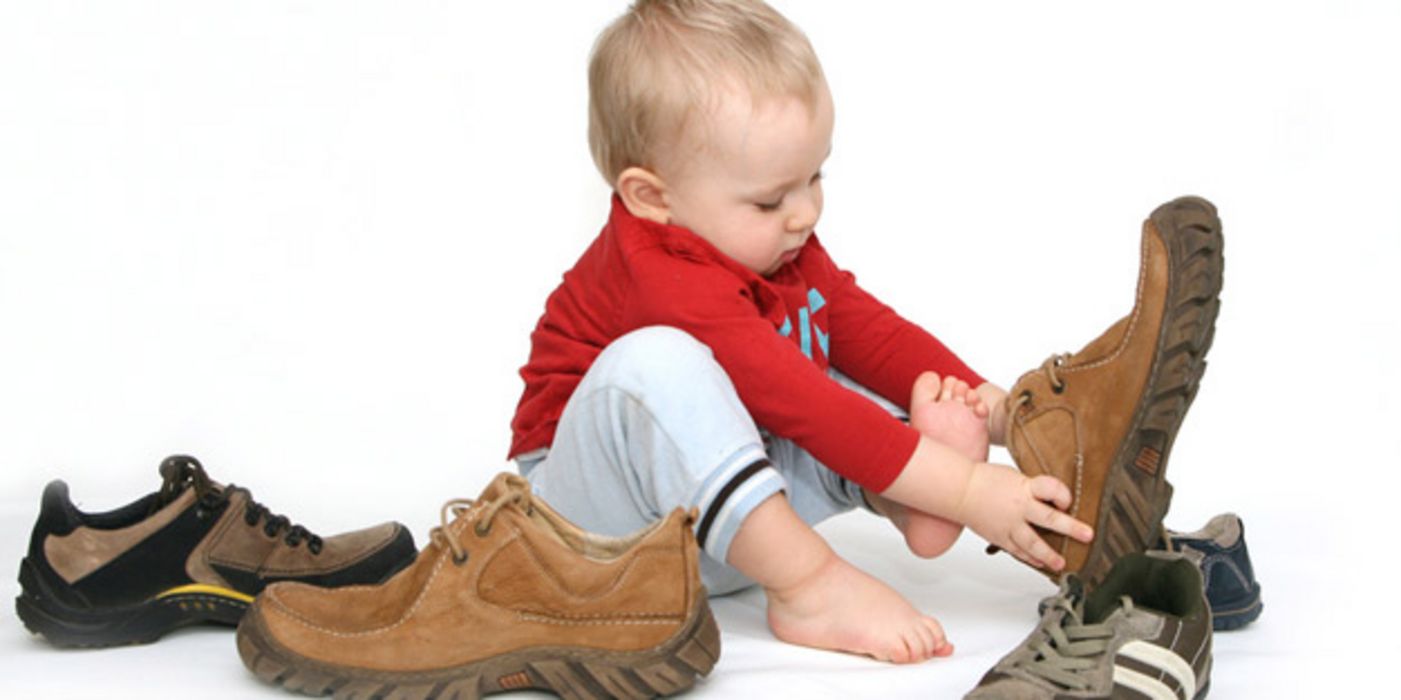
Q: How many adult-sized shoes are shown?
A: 5